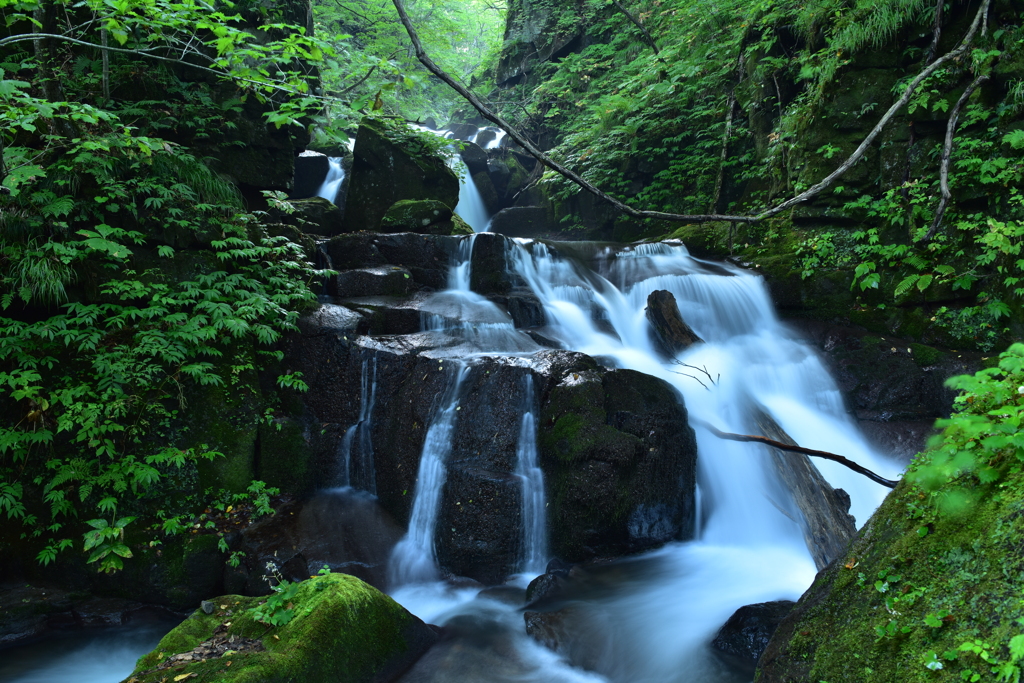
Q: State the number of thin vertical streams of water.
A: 3